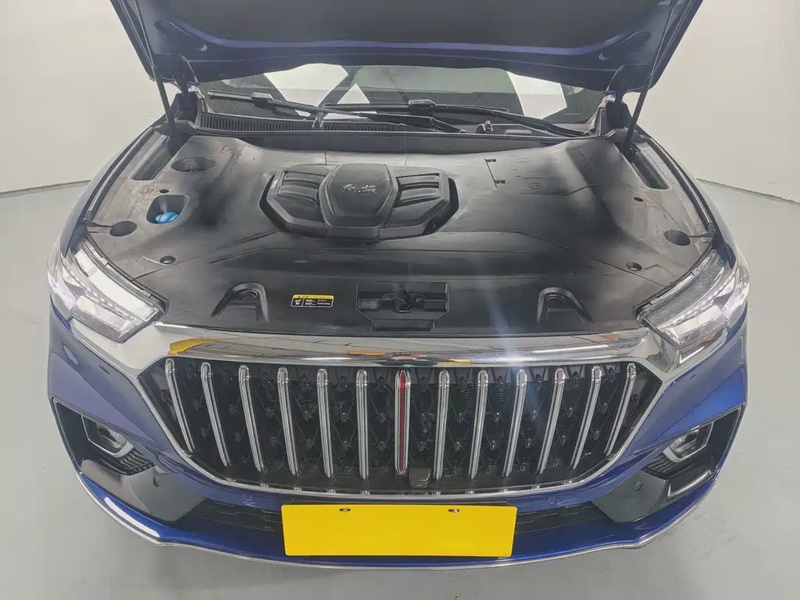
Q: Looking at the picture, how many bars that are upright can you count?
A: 13